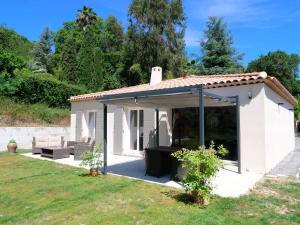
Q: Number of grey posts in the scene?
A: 4